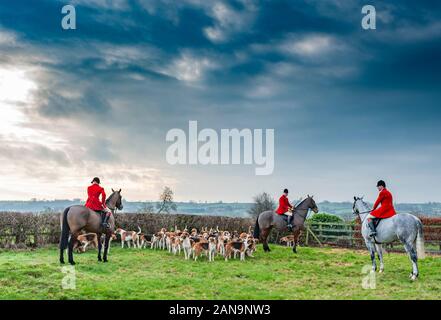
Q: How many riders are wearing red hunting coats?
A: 3